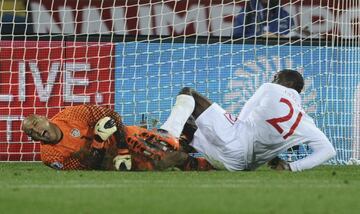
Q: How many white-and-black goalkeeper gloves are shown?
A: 2